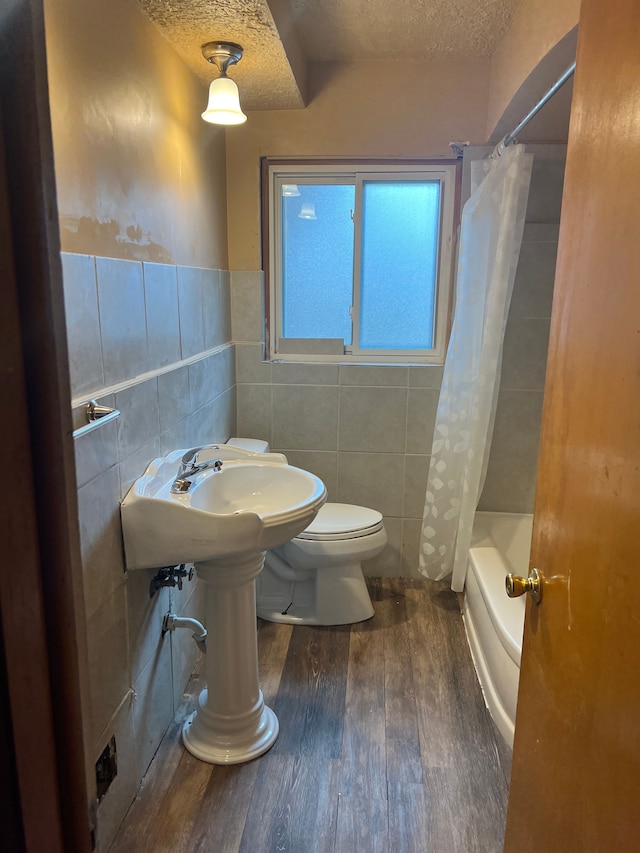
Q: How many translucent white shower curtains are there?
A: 1